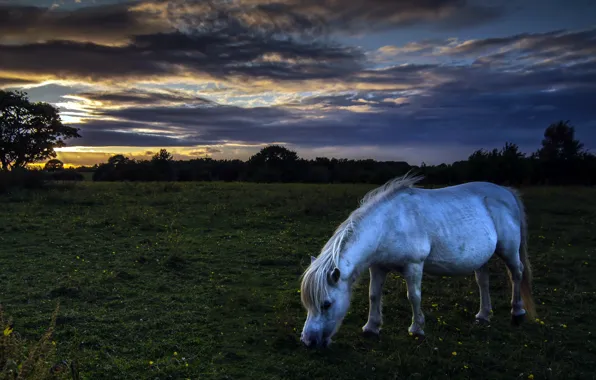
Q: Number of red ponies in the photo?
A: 0